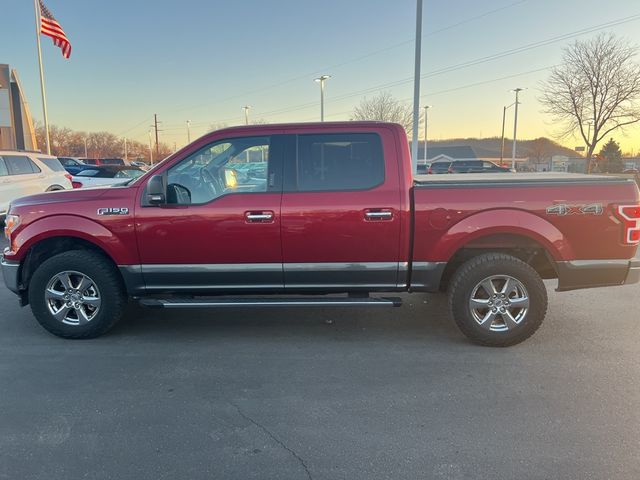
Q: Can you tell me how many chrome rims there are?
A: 2